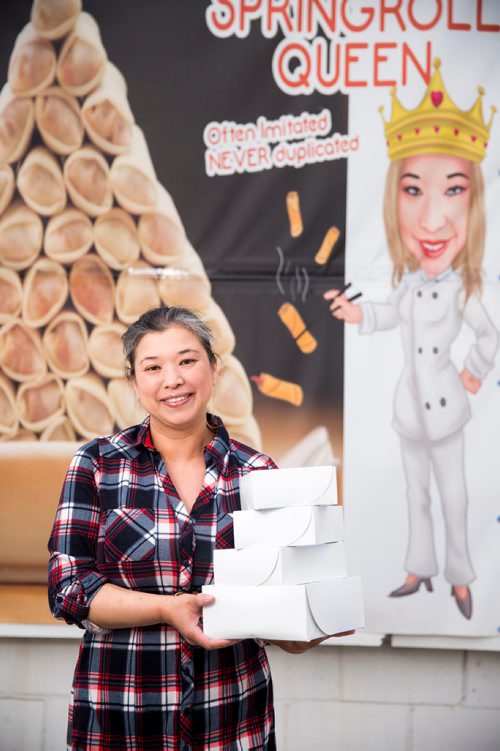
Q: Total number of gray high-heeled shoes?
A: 2